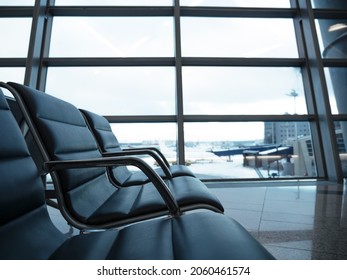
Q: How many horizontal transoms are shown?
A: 3